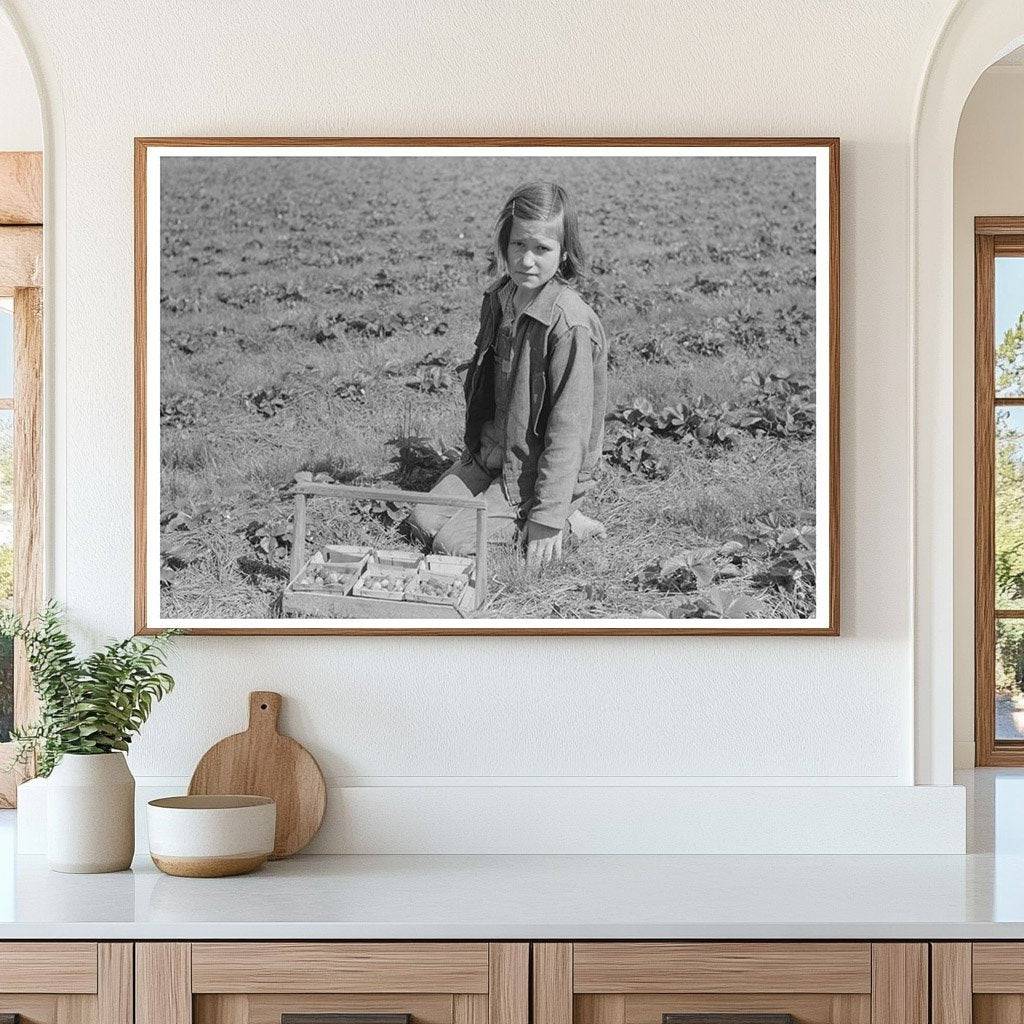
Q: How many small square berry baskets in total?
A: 6